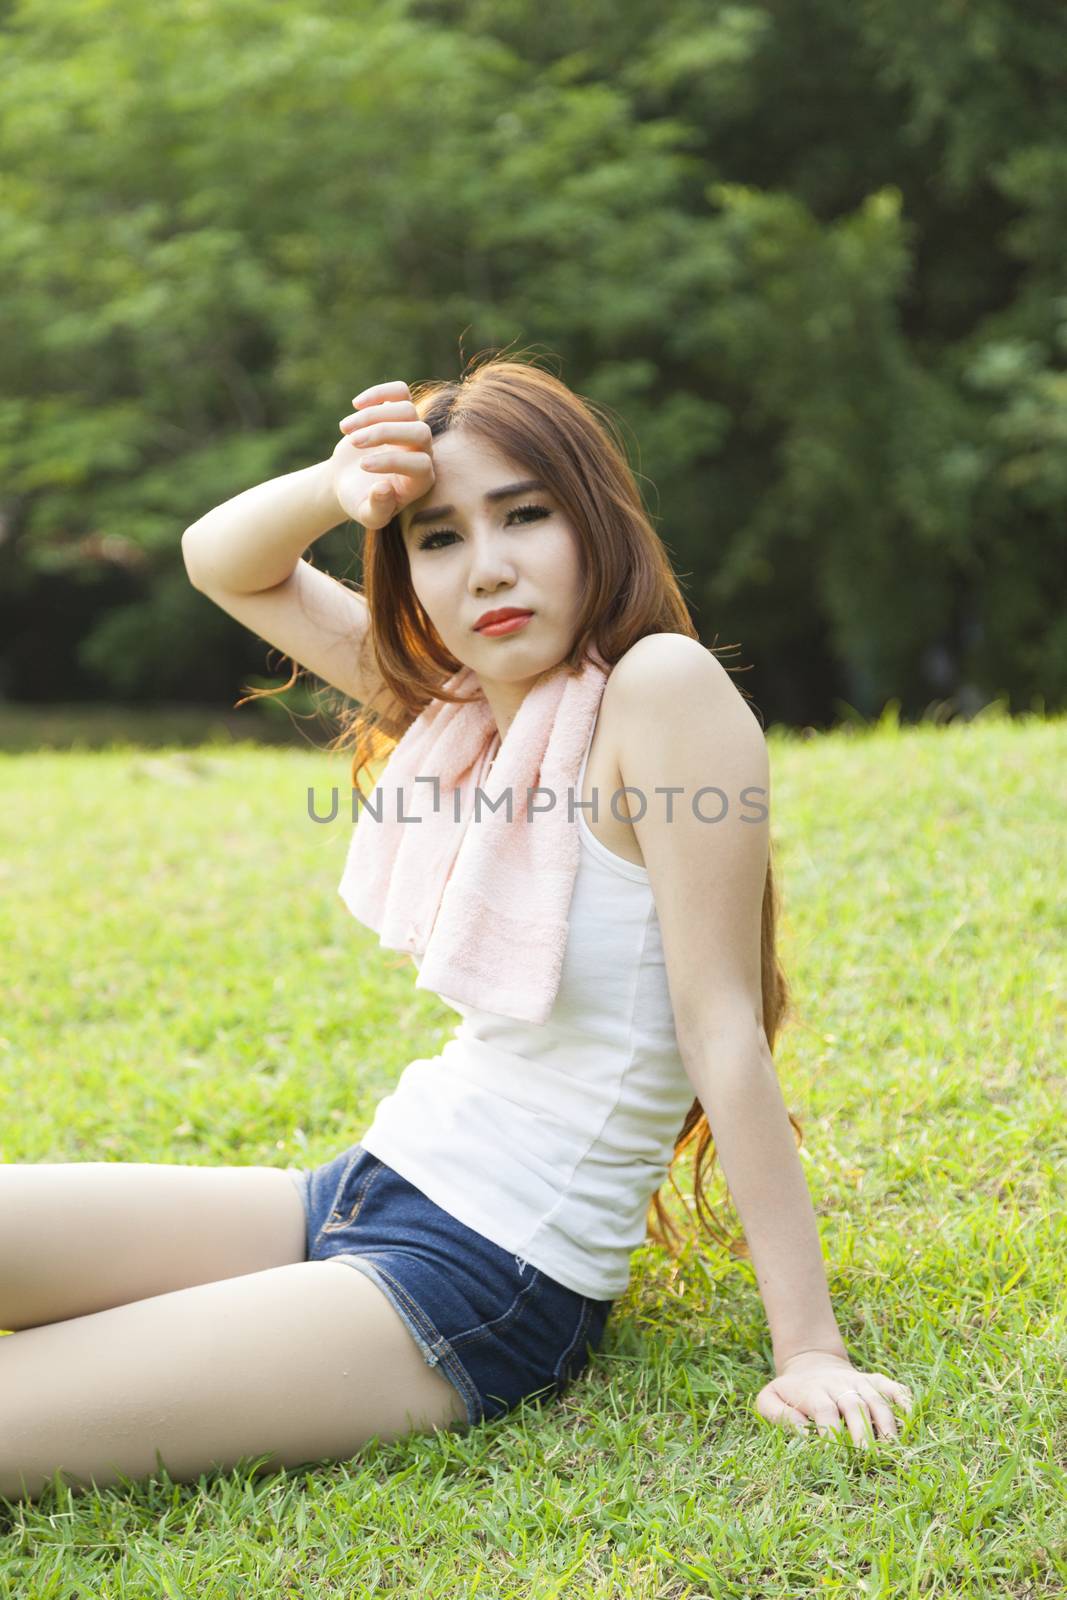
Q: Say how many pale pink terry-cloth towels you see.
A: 1